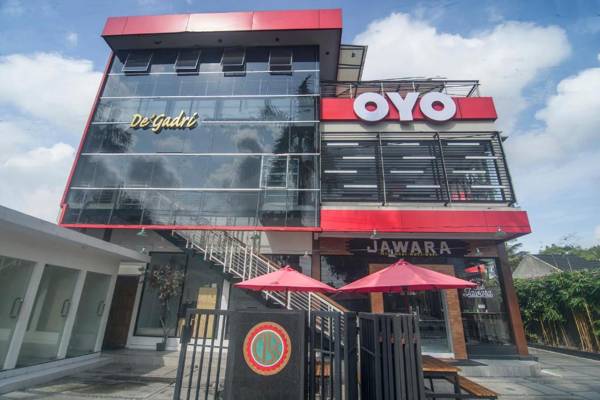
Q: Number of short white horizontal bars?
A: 12